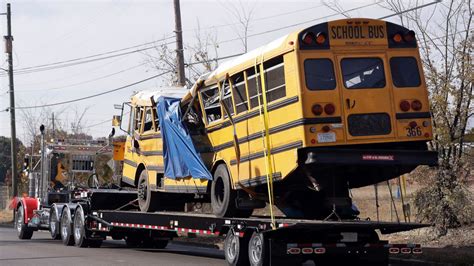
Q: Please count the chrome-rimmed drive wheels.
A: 3